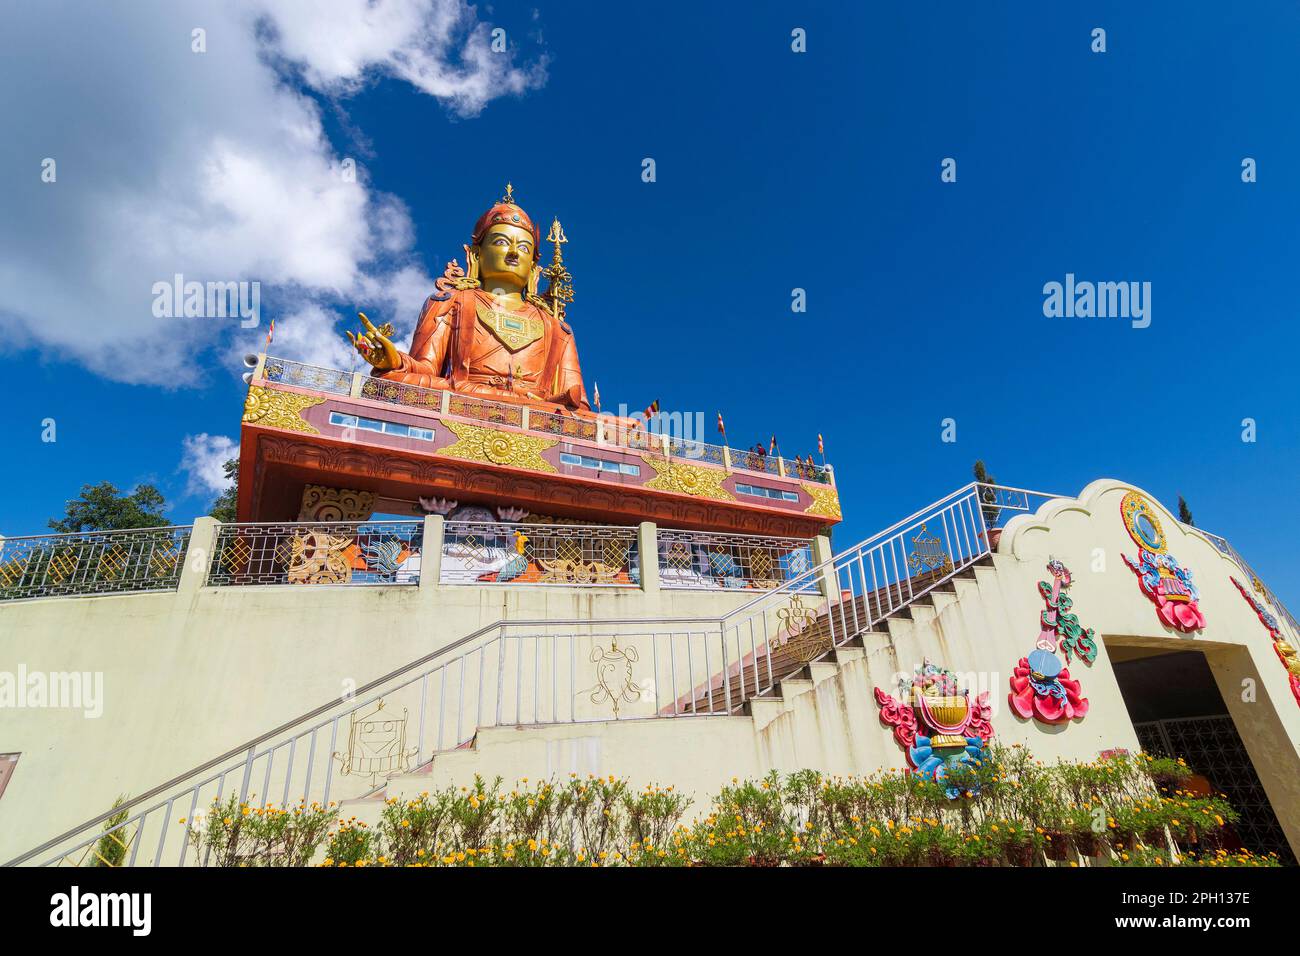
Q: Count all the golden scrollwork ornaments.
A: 4